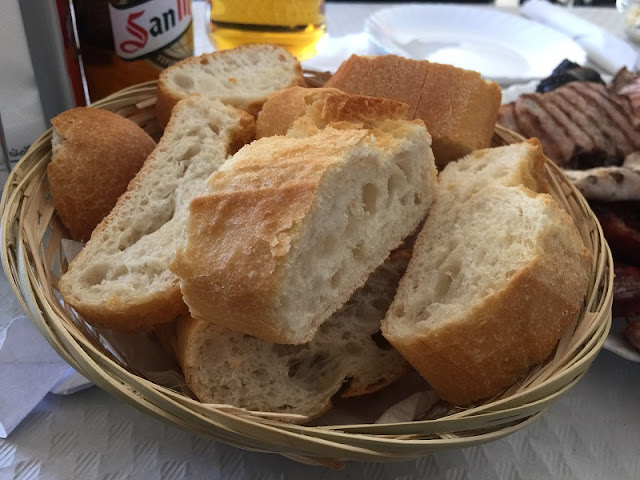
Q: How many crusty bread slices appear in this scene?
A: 8